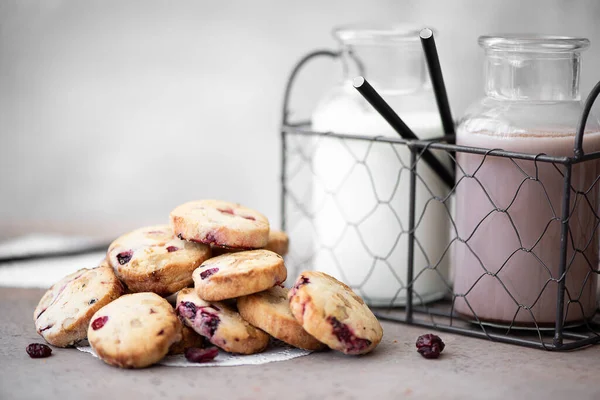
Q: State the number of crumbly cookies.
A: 10